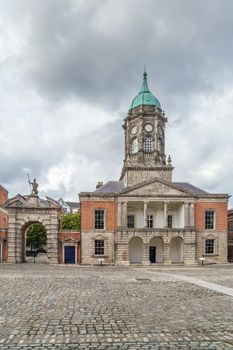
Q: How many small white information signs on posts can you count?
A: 2